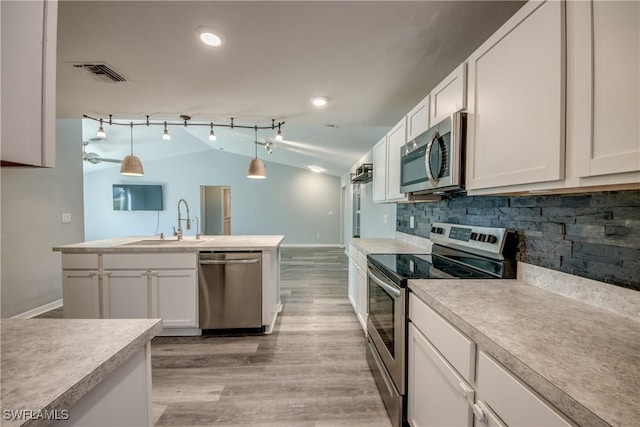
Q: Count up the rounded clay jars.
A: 0